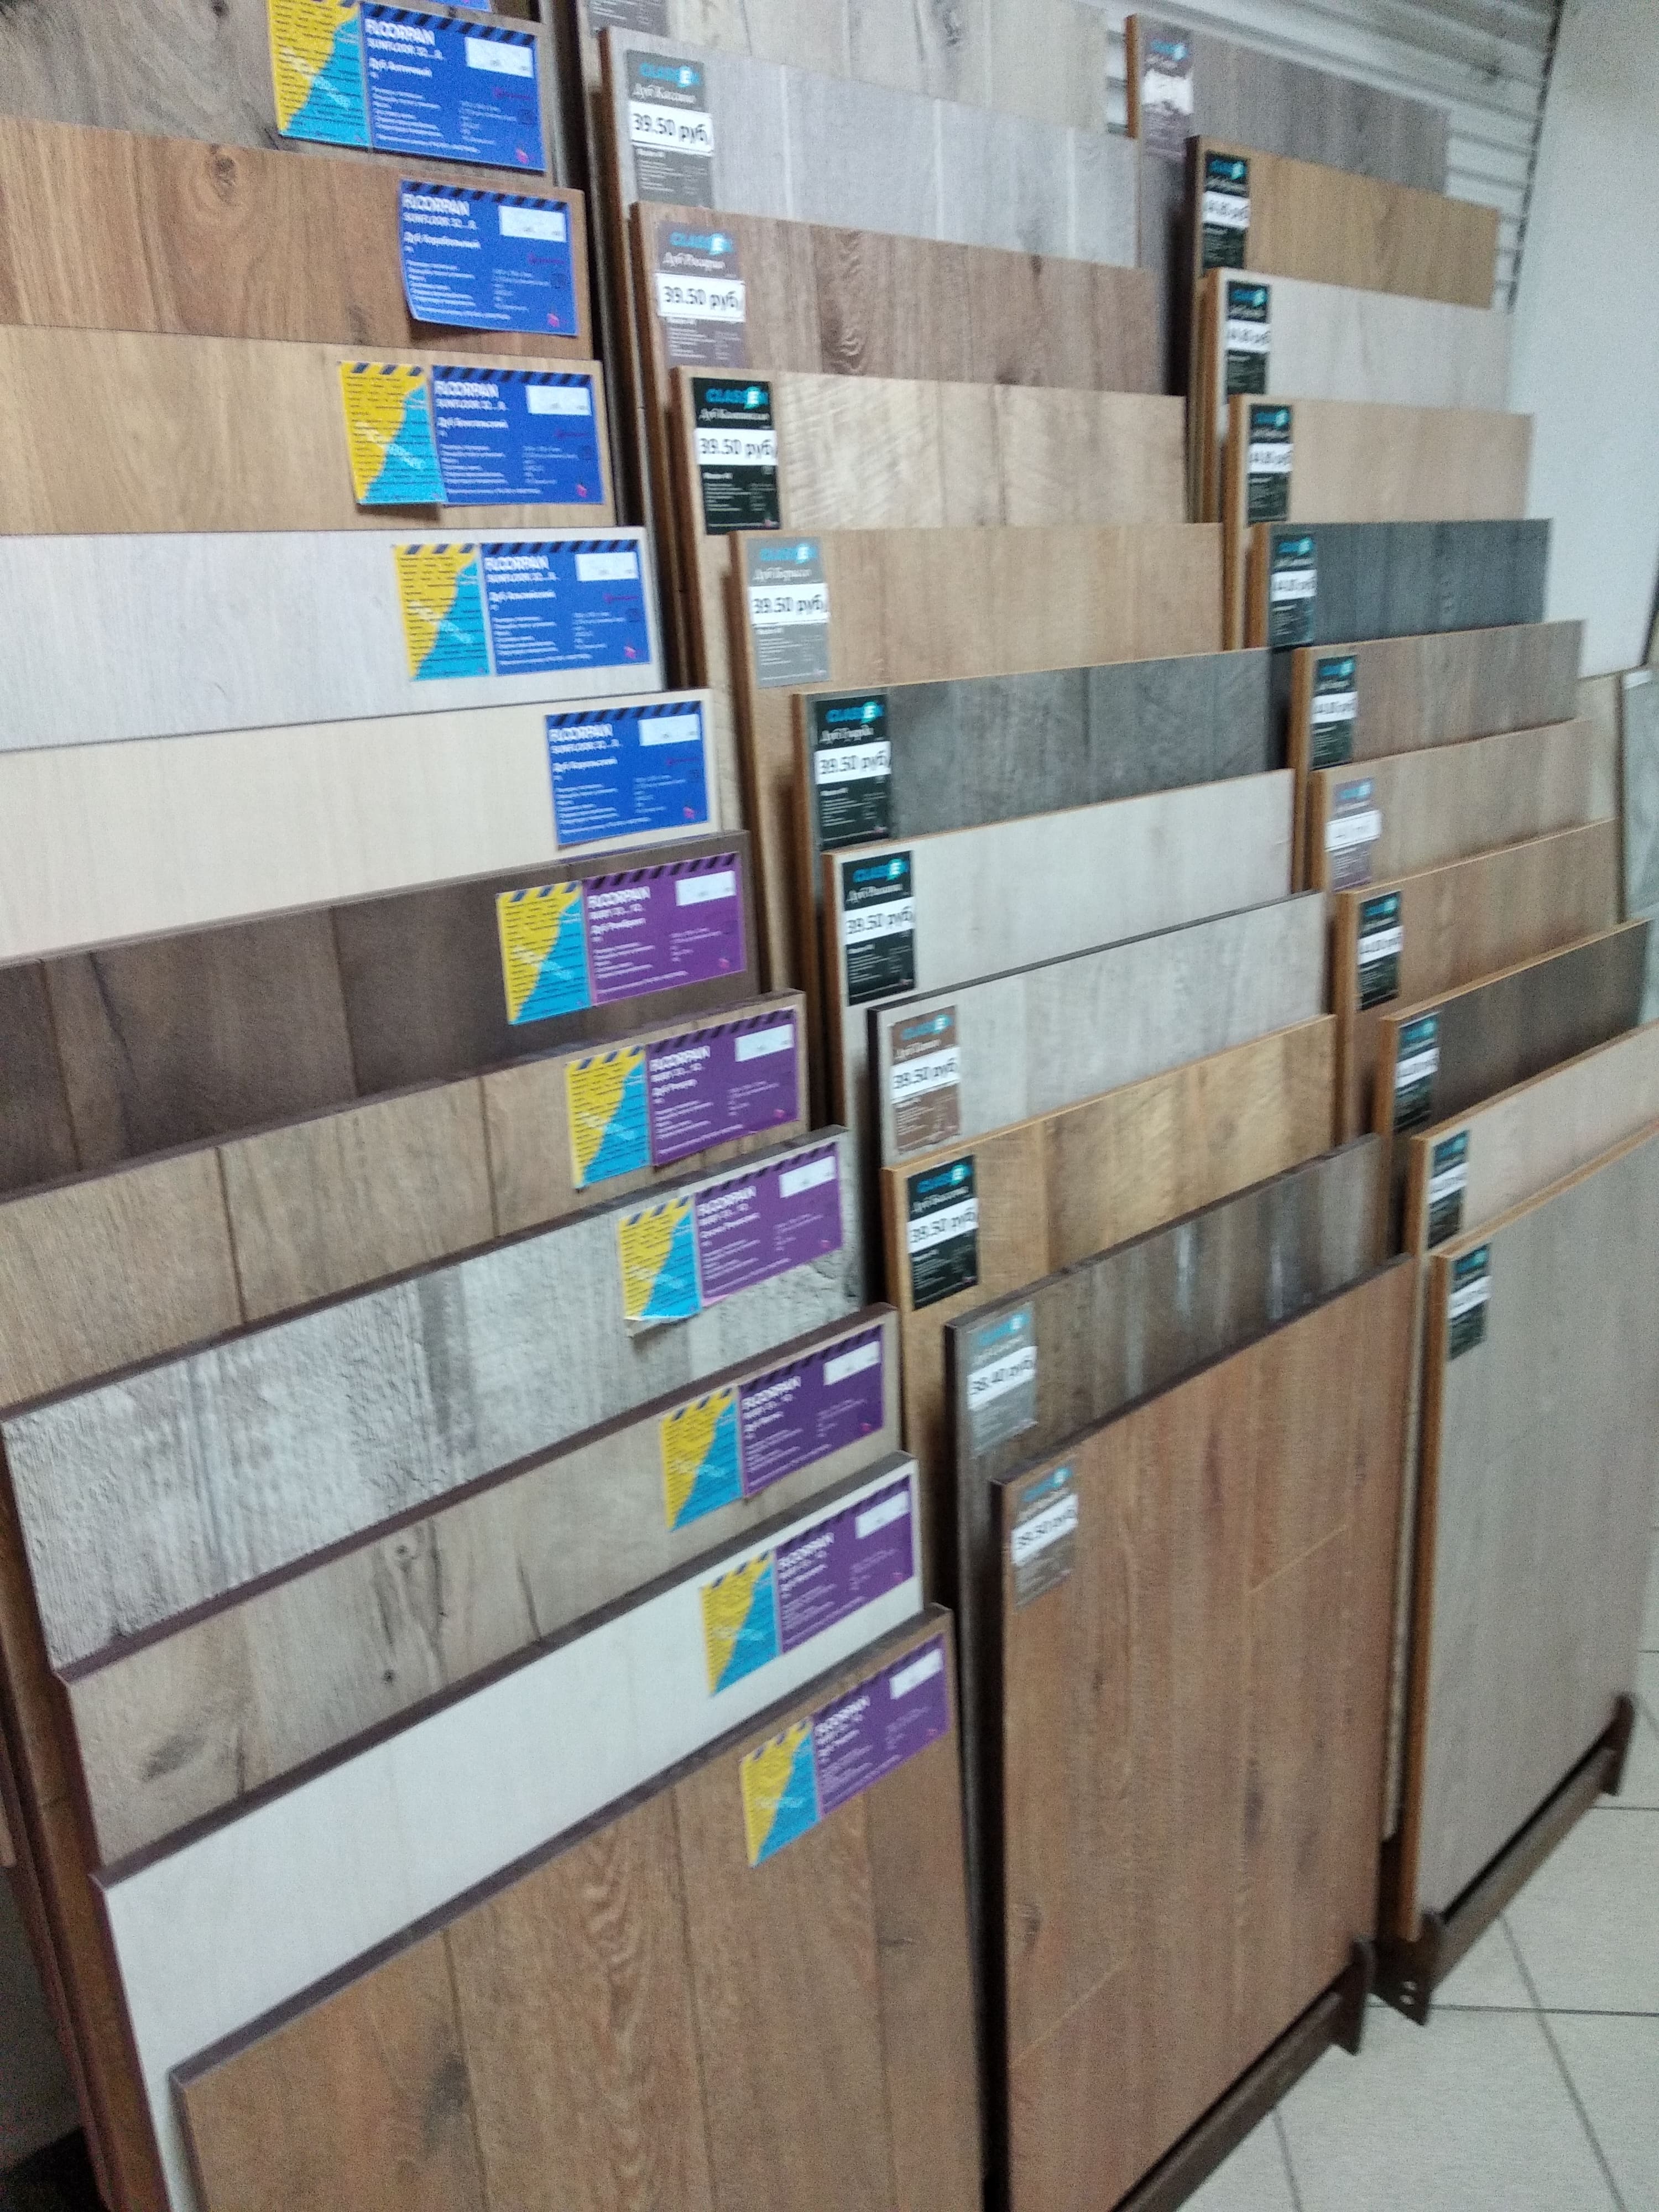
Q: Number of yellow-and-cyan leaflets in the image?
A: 9